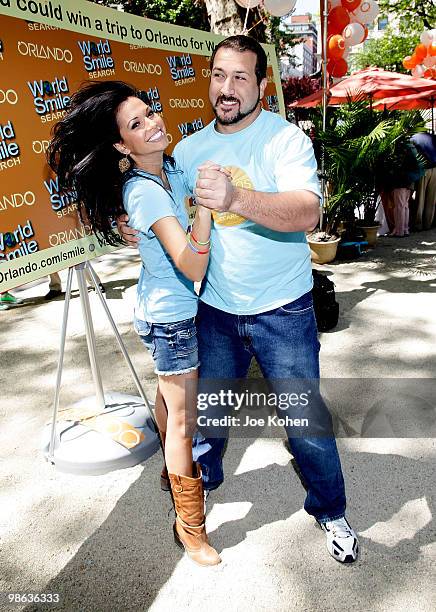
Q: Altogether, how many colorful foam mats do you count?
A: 0